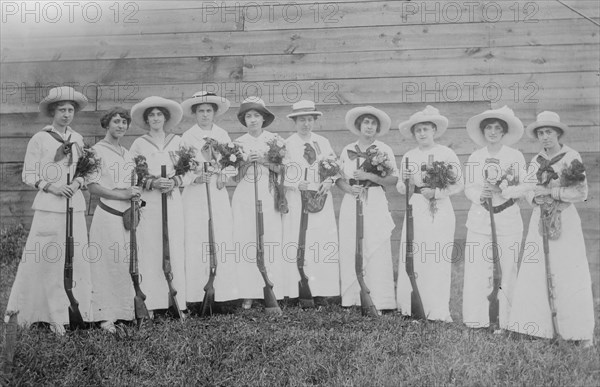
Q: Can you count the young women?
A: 10